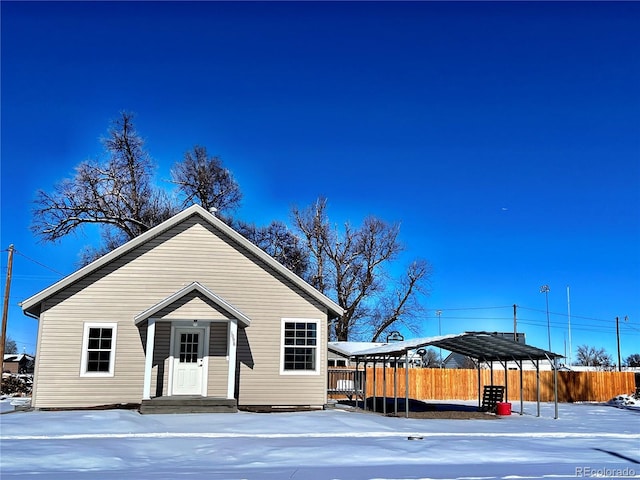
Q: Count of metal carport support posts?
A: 12